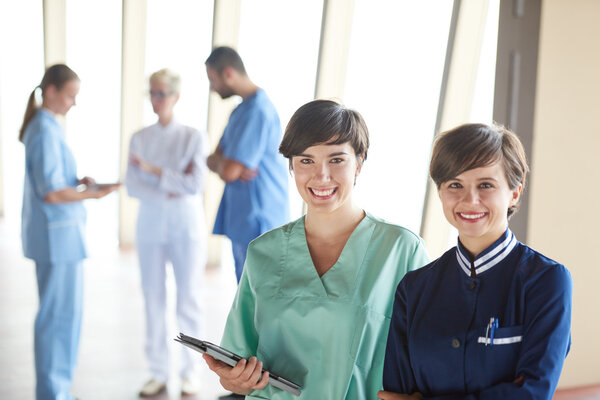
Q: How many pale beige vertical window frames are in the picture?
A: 5